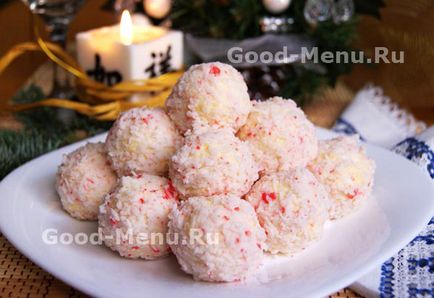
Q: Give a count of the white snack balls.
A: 9